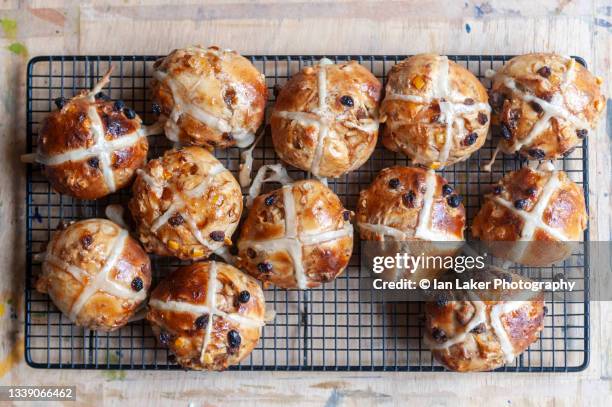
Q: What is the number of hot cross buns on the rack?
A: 12